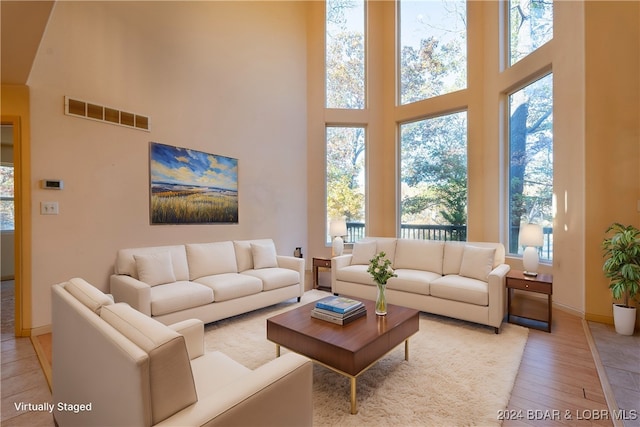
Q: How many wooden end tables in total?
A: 2